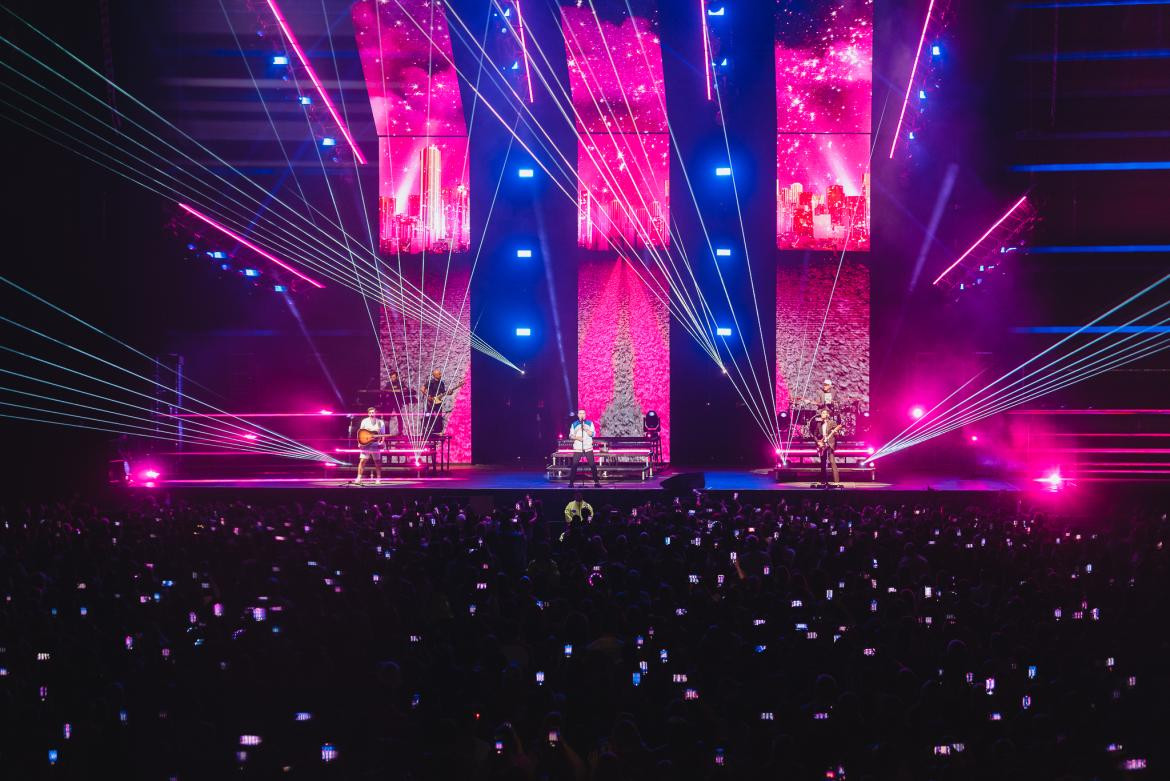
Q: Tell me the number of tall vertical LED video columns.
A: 3